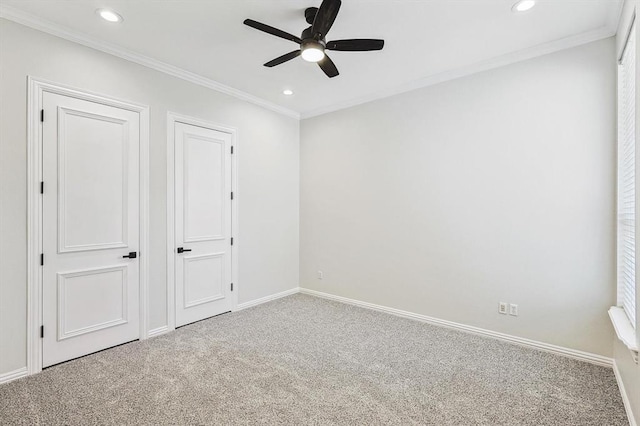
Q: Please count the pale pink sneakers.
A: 0